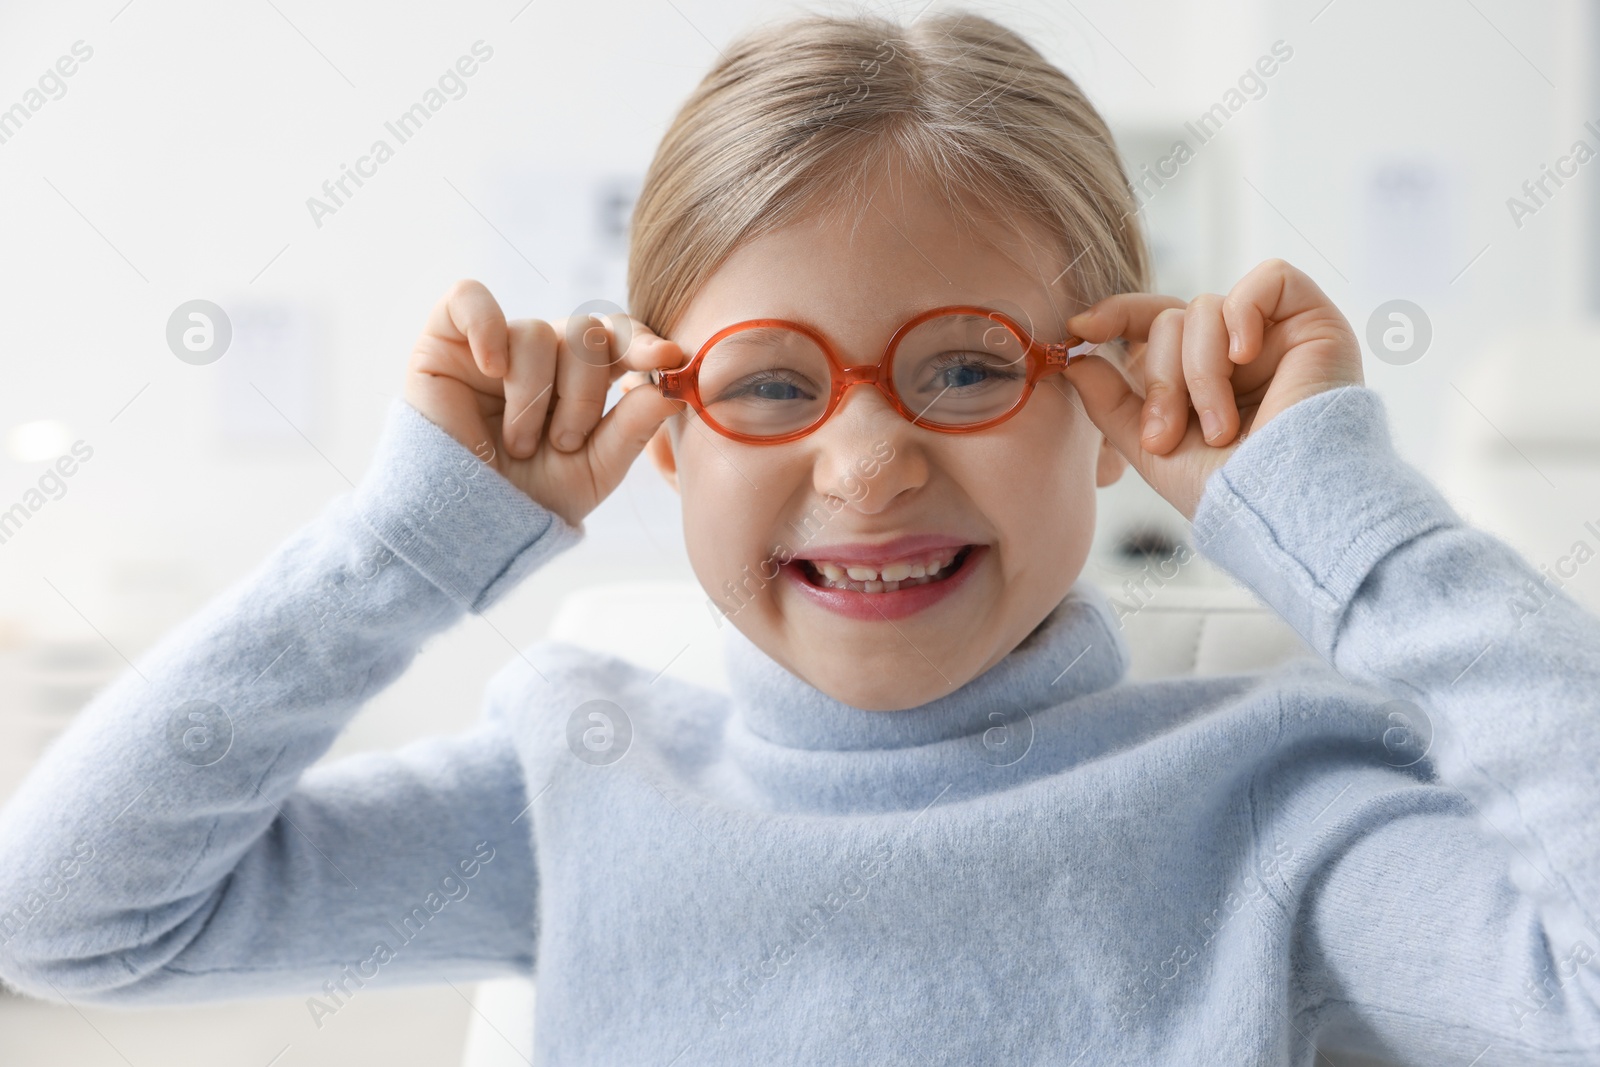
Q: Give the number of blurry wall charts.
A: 3